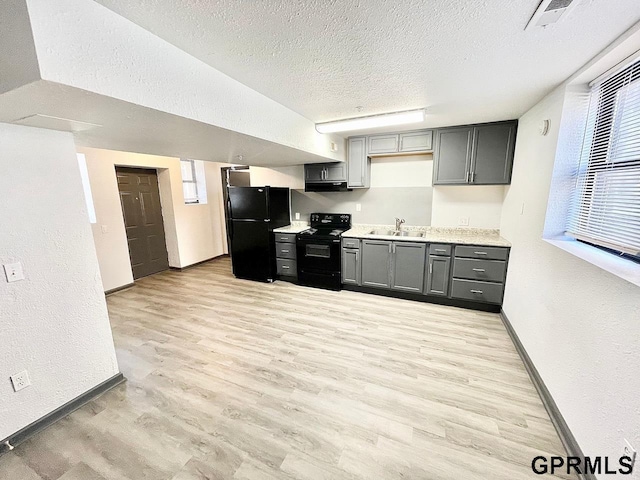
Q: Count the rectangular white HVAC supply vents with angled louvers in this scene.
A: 1